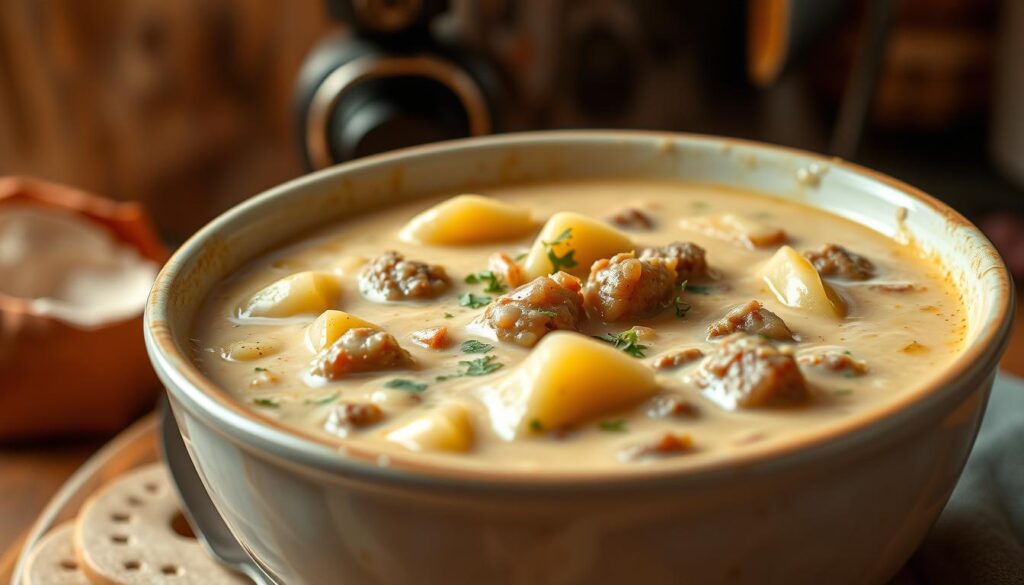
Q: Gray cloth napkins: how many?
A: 1